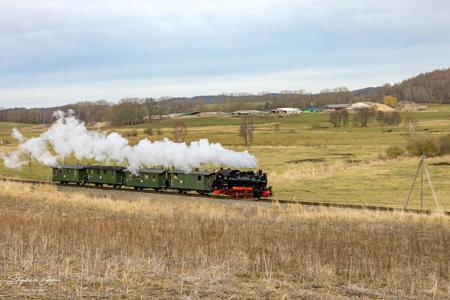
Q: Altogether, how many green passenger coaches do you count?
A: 4